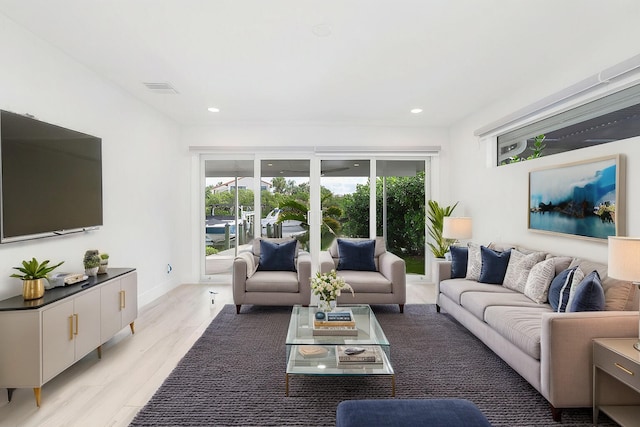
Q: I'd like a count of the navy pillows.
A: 6